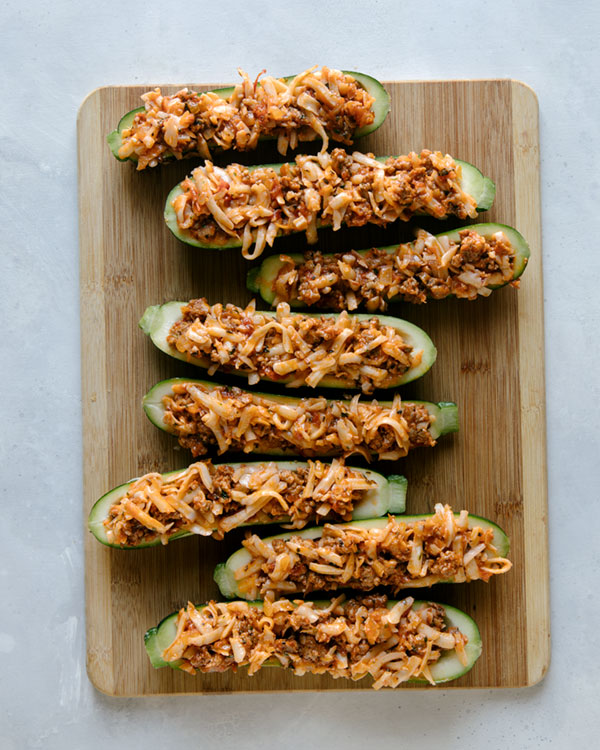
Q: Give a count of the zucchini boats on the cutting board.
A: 8